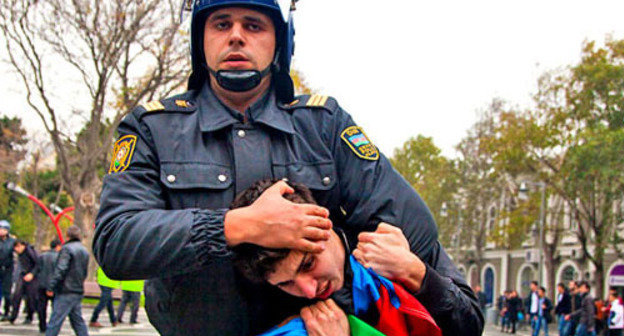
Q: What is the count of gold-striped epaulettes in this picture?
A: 2